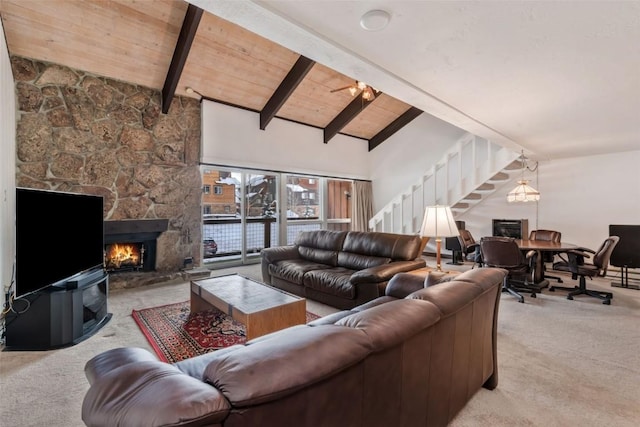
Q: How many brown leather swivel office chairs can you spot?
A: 4